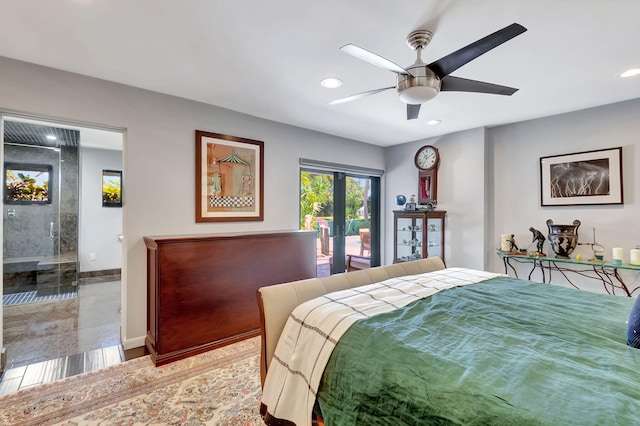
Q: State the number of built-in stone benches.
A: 1